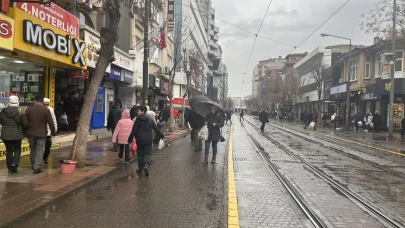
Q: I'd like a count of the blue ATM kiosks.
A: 1